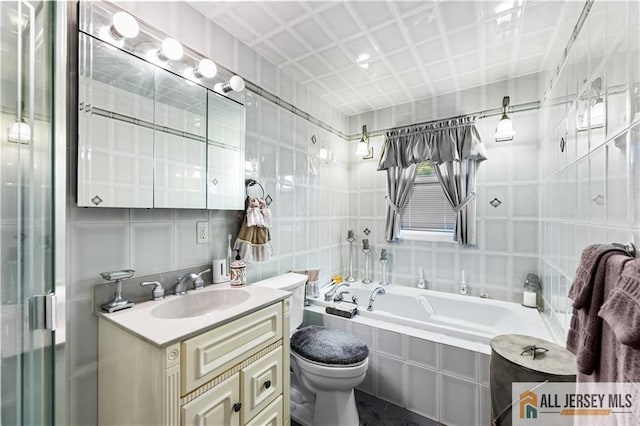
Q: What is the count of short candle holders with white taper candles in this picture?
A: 2